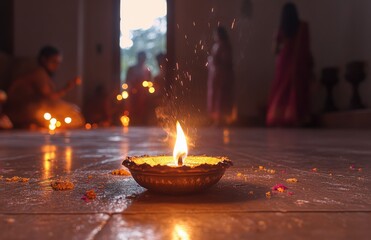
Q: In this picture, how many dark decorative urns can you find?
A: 2